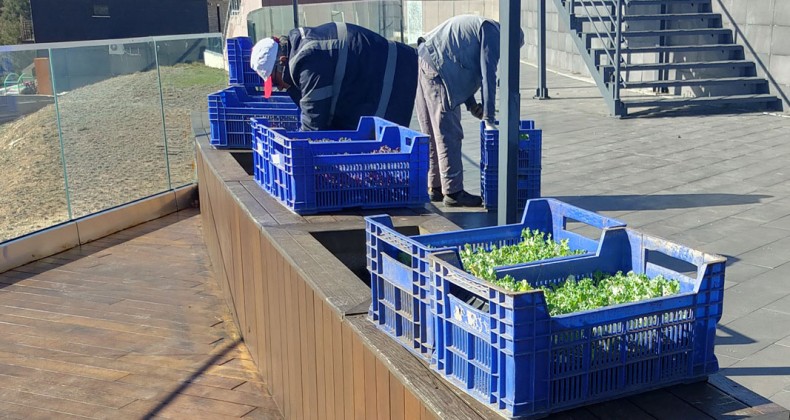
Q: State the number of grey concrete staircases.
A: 1